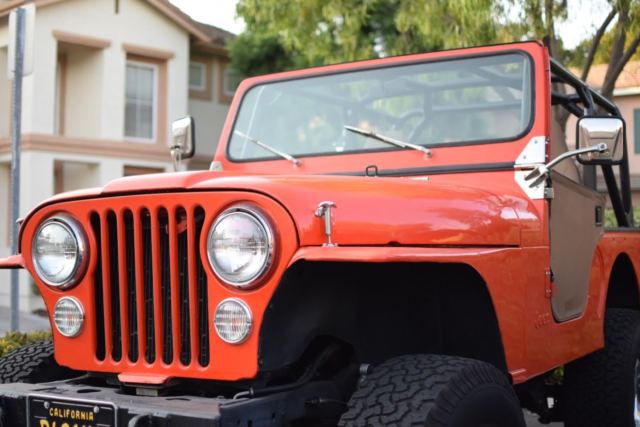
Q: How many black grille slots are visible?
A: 7